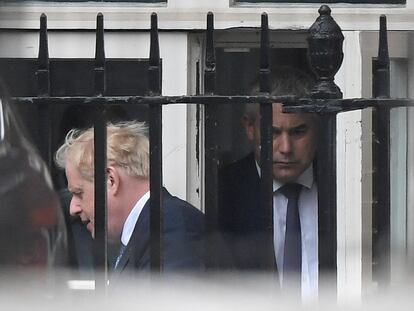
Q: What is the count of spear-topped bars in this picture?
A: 6